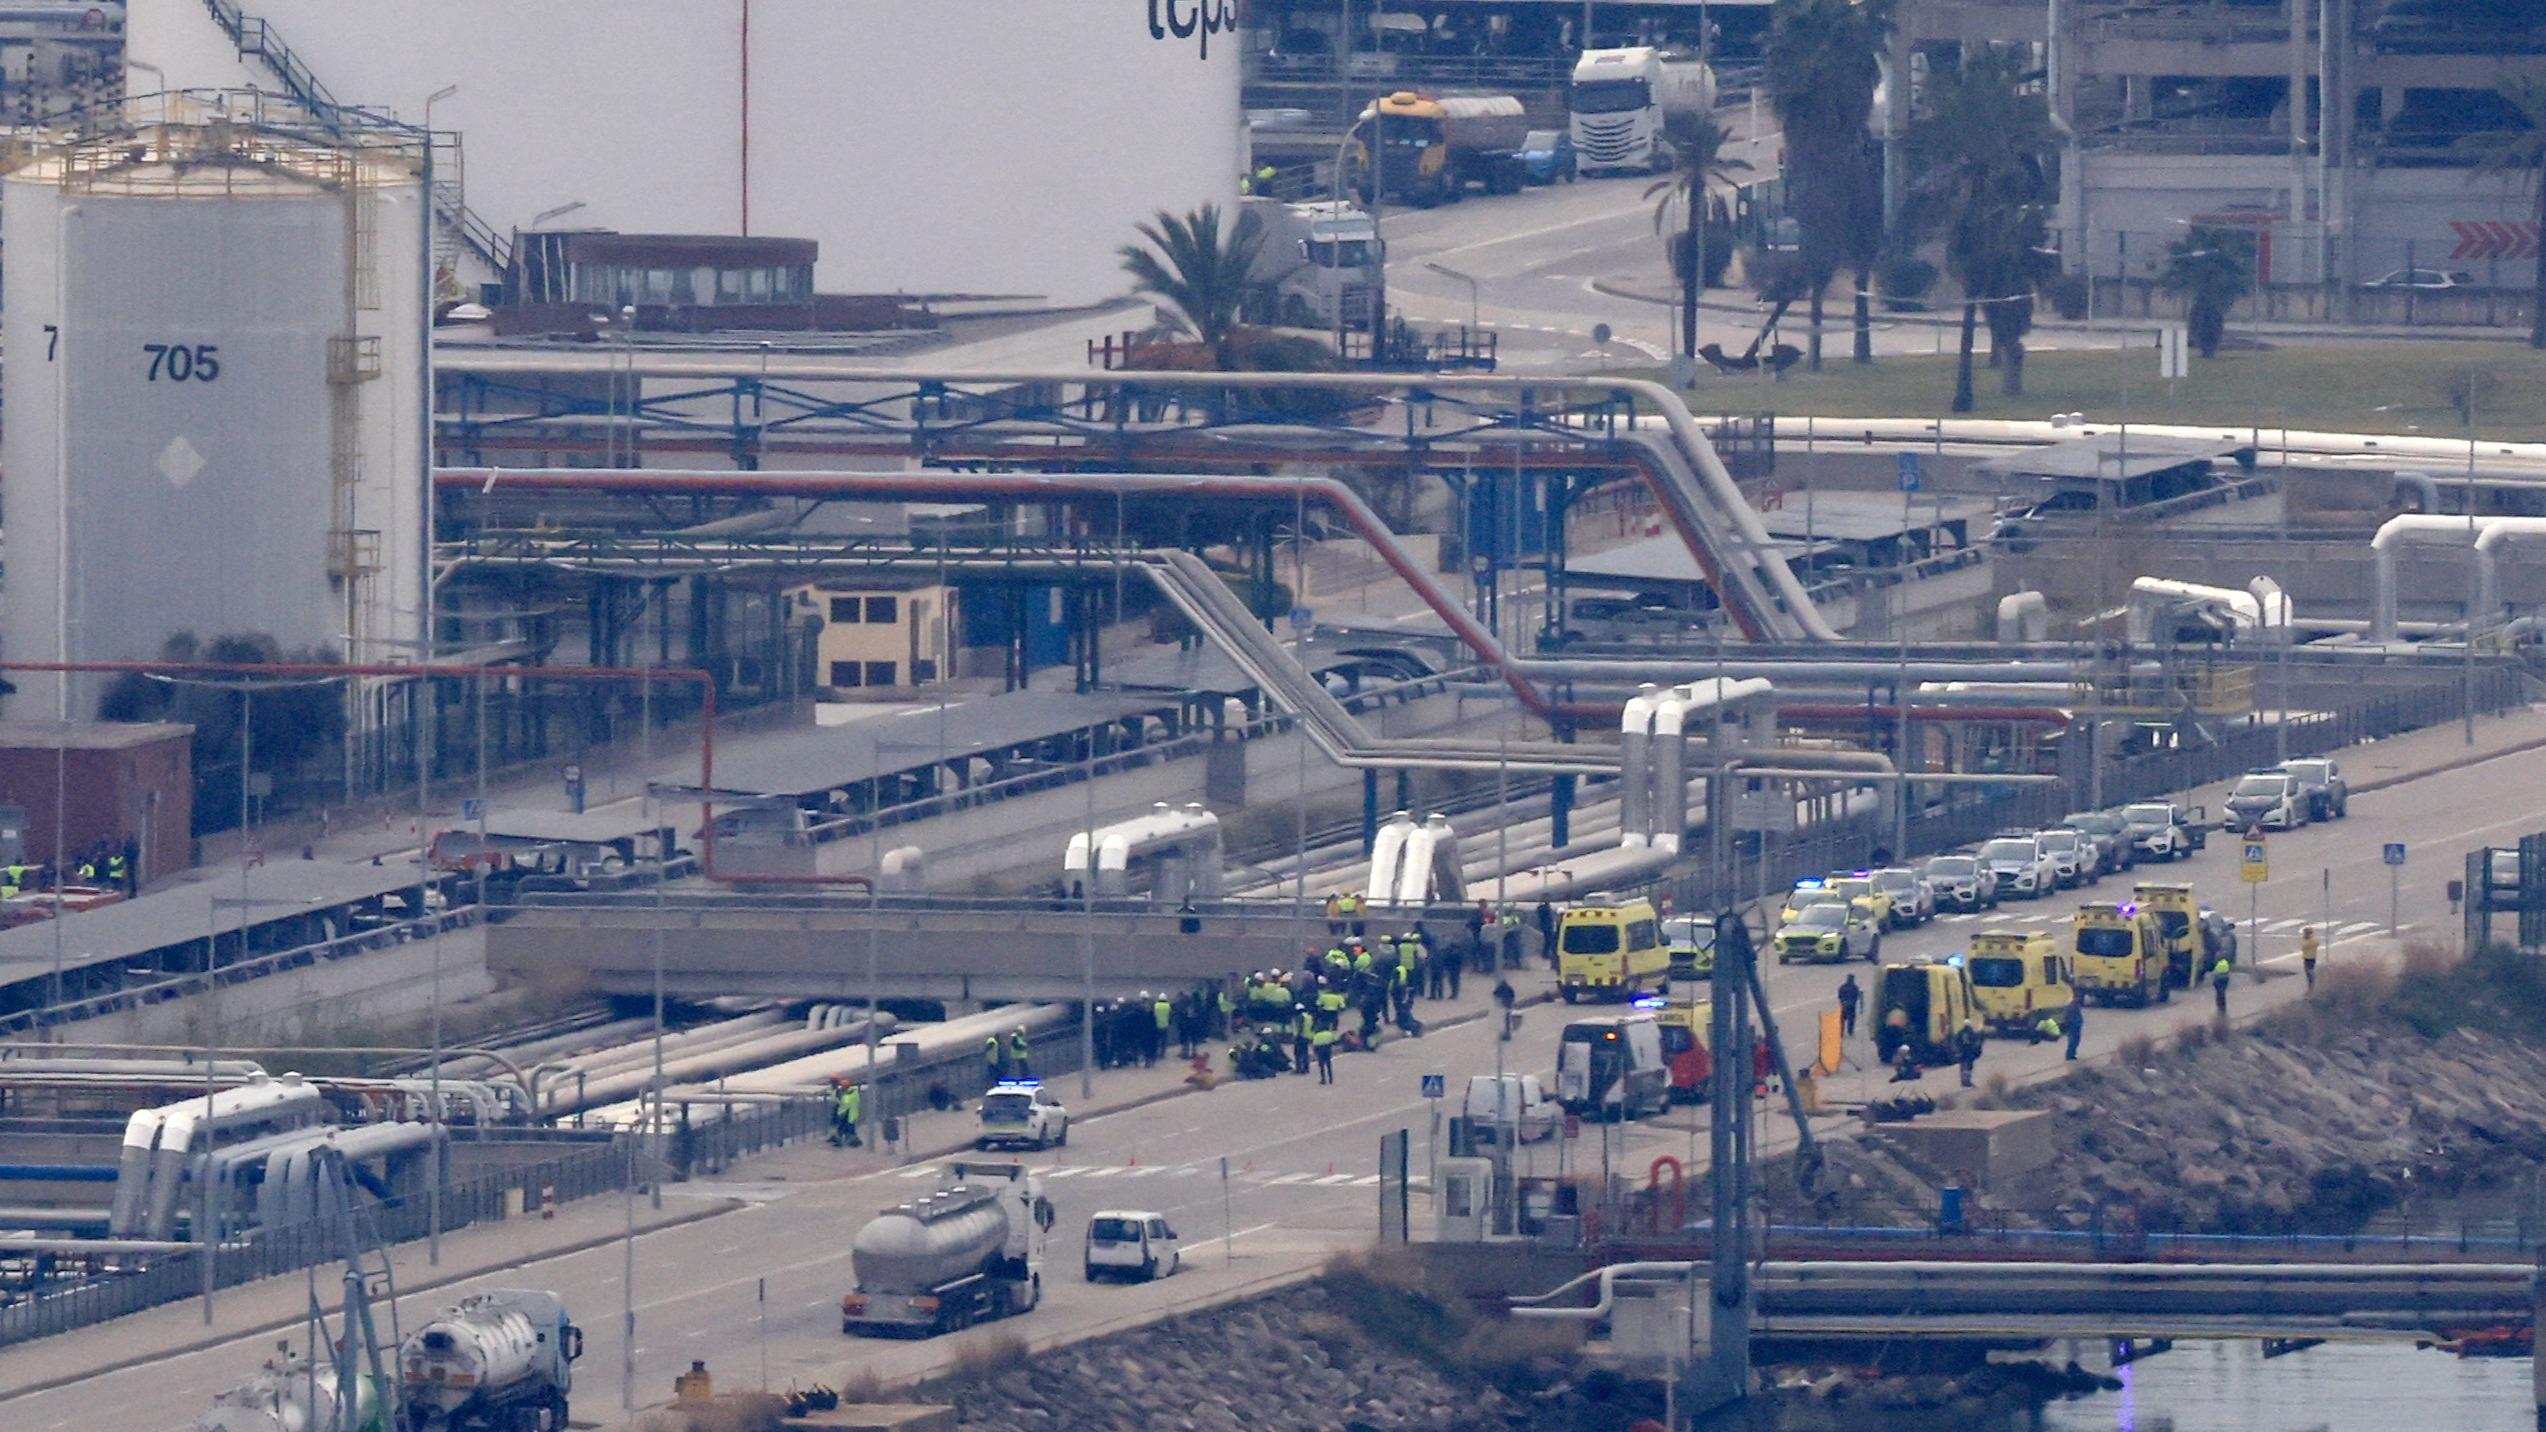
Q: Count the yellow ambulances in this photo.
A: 6